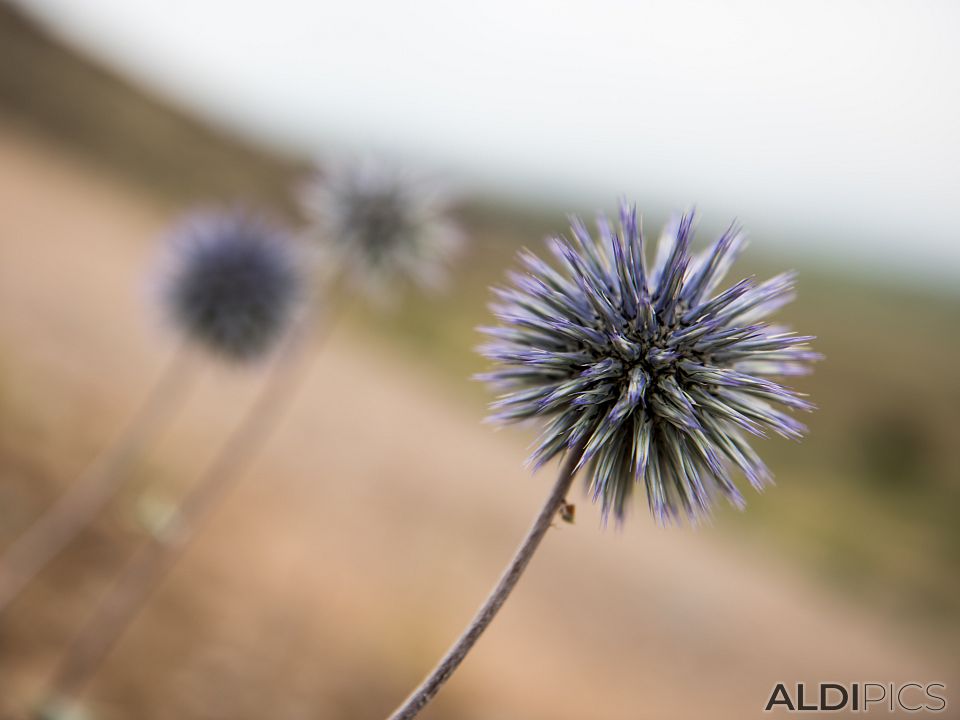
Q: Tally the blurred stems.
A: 2